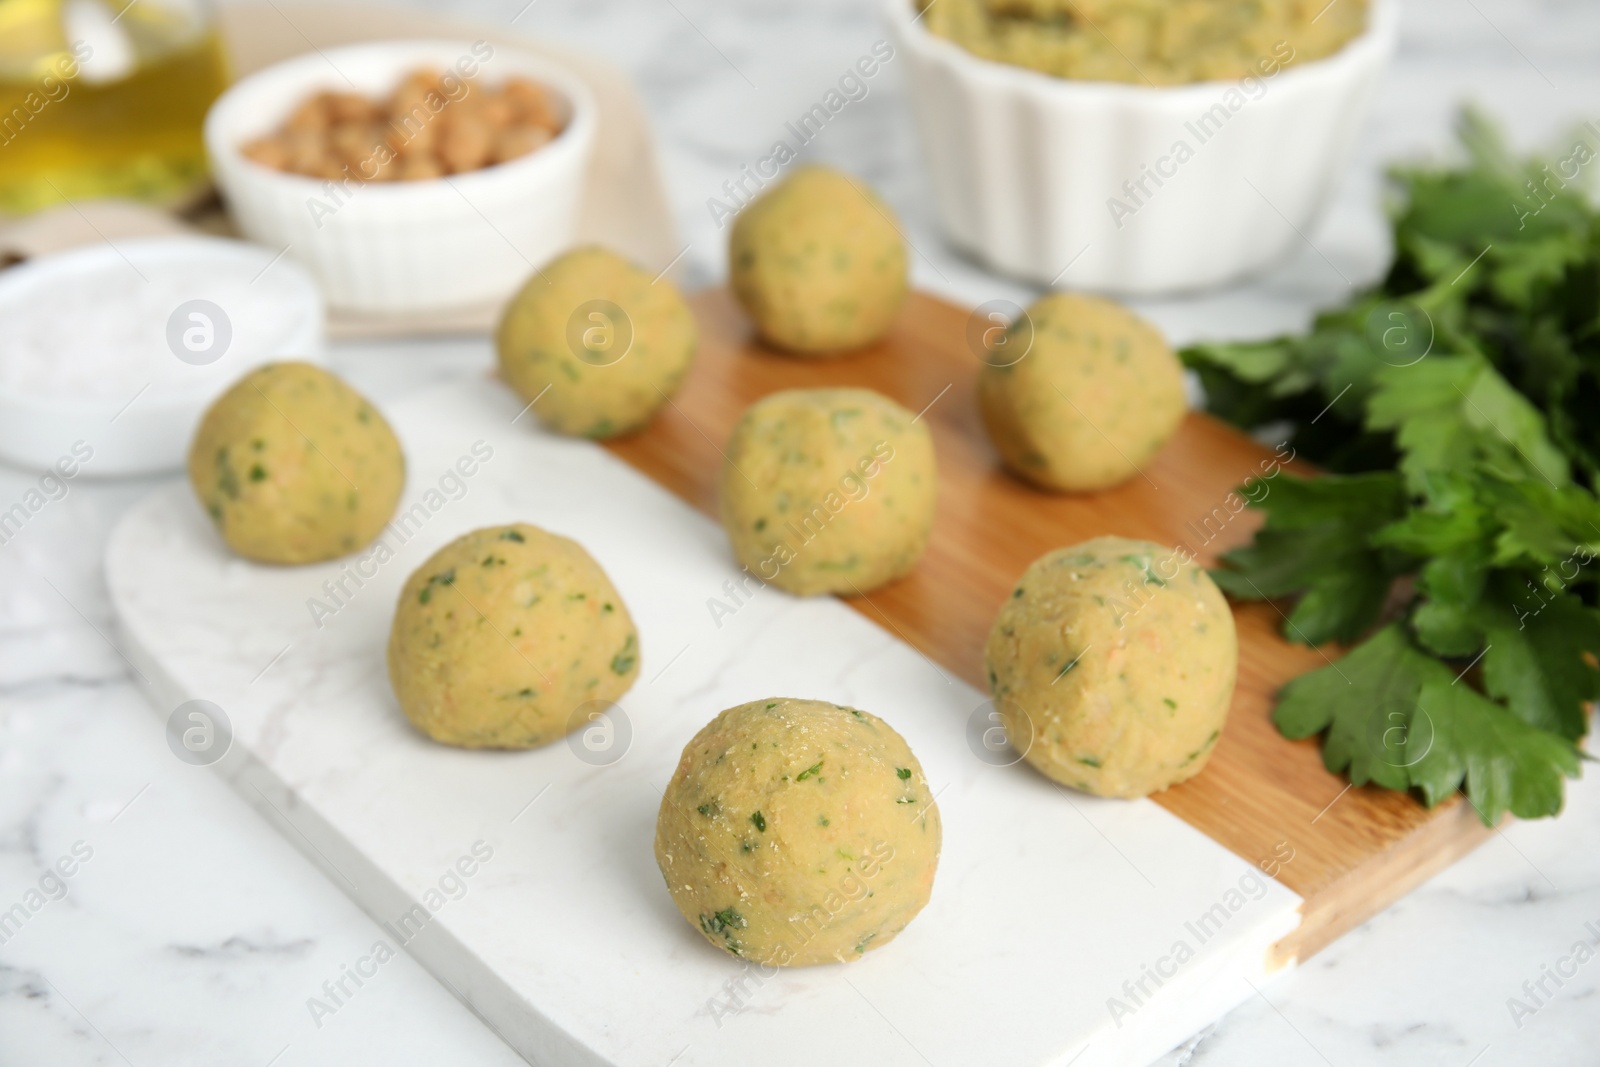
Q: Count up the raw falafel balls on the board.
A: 8